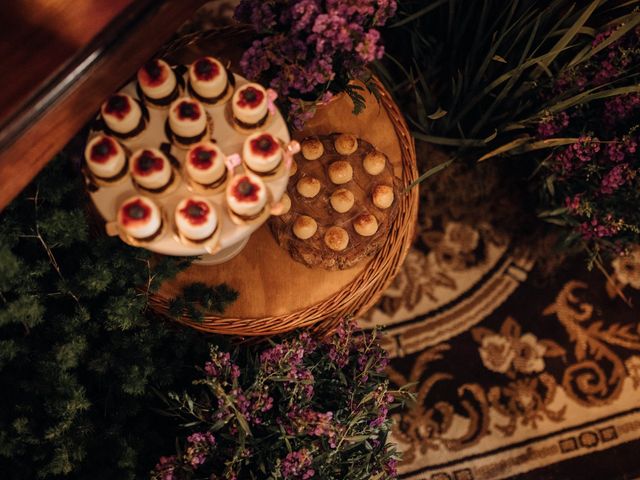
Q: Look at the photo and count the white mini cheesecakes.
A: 12